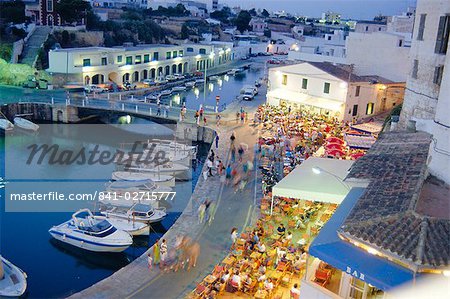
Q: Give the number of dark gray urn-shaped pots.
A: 0